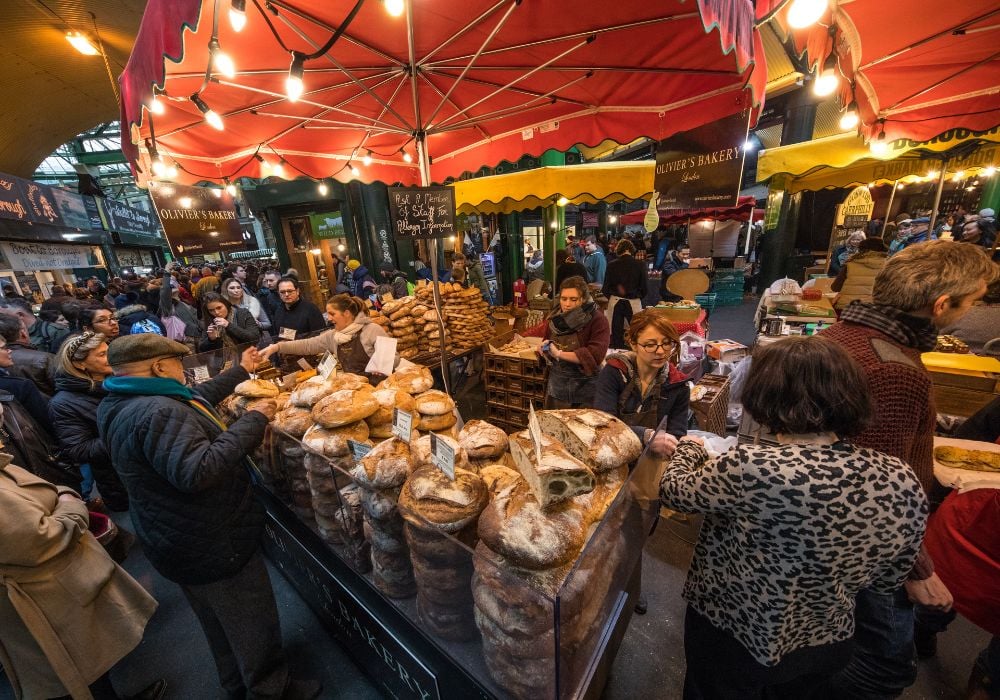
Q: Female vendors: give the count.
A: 3